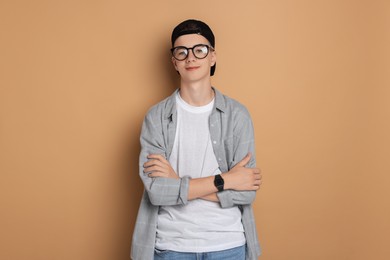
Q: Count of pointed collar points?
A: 2